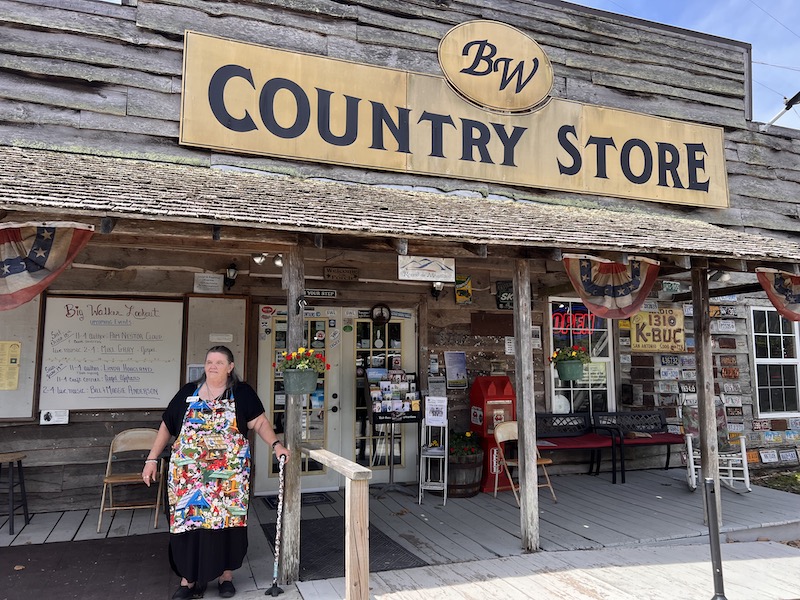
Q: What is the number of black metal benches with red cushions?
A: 2